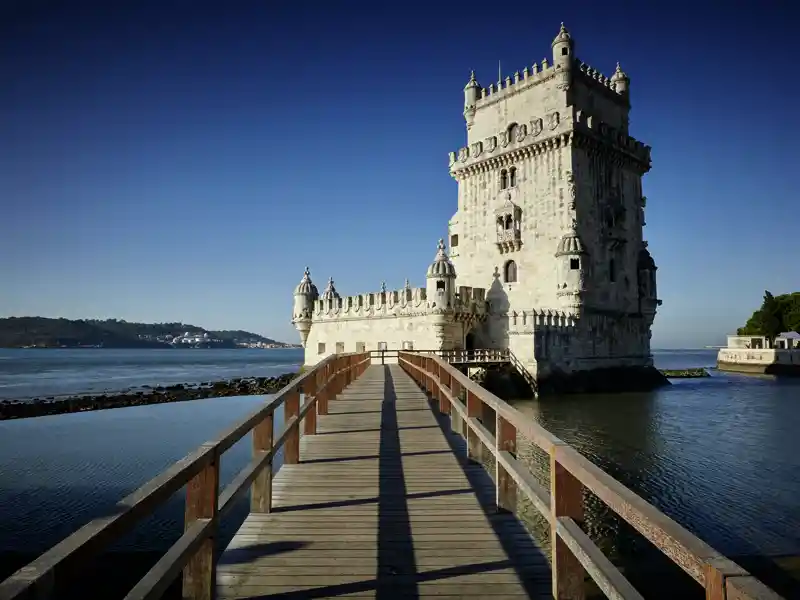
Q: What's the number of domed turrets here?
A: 8